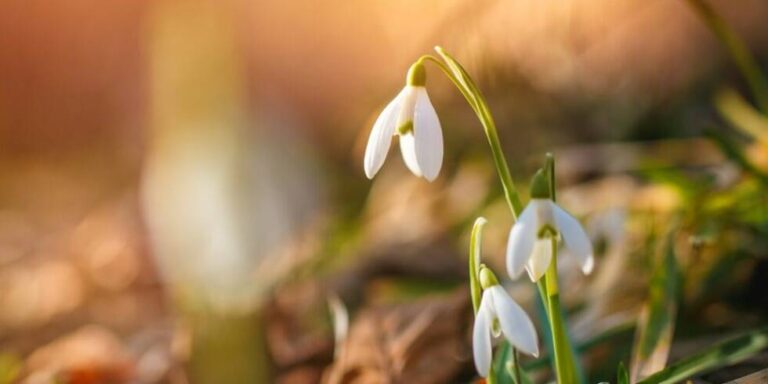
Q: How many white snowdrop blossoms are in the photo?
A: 3